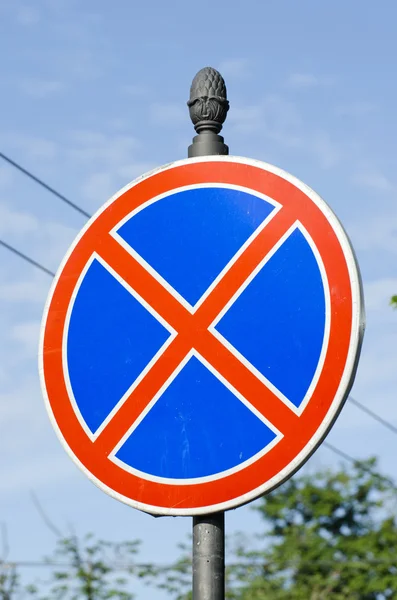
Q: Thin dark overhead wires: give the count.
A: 2